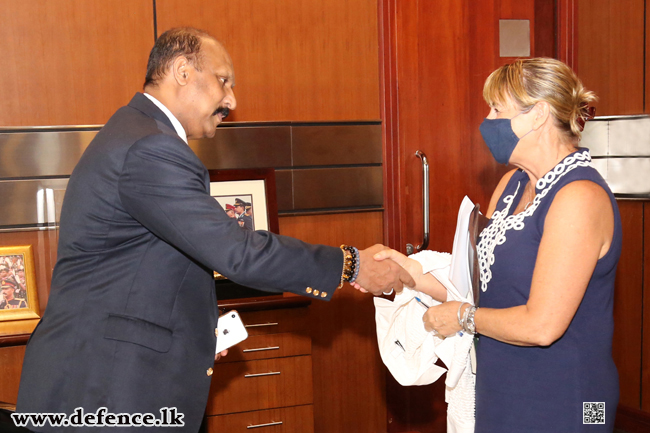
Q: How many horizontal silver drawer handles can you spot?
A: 4